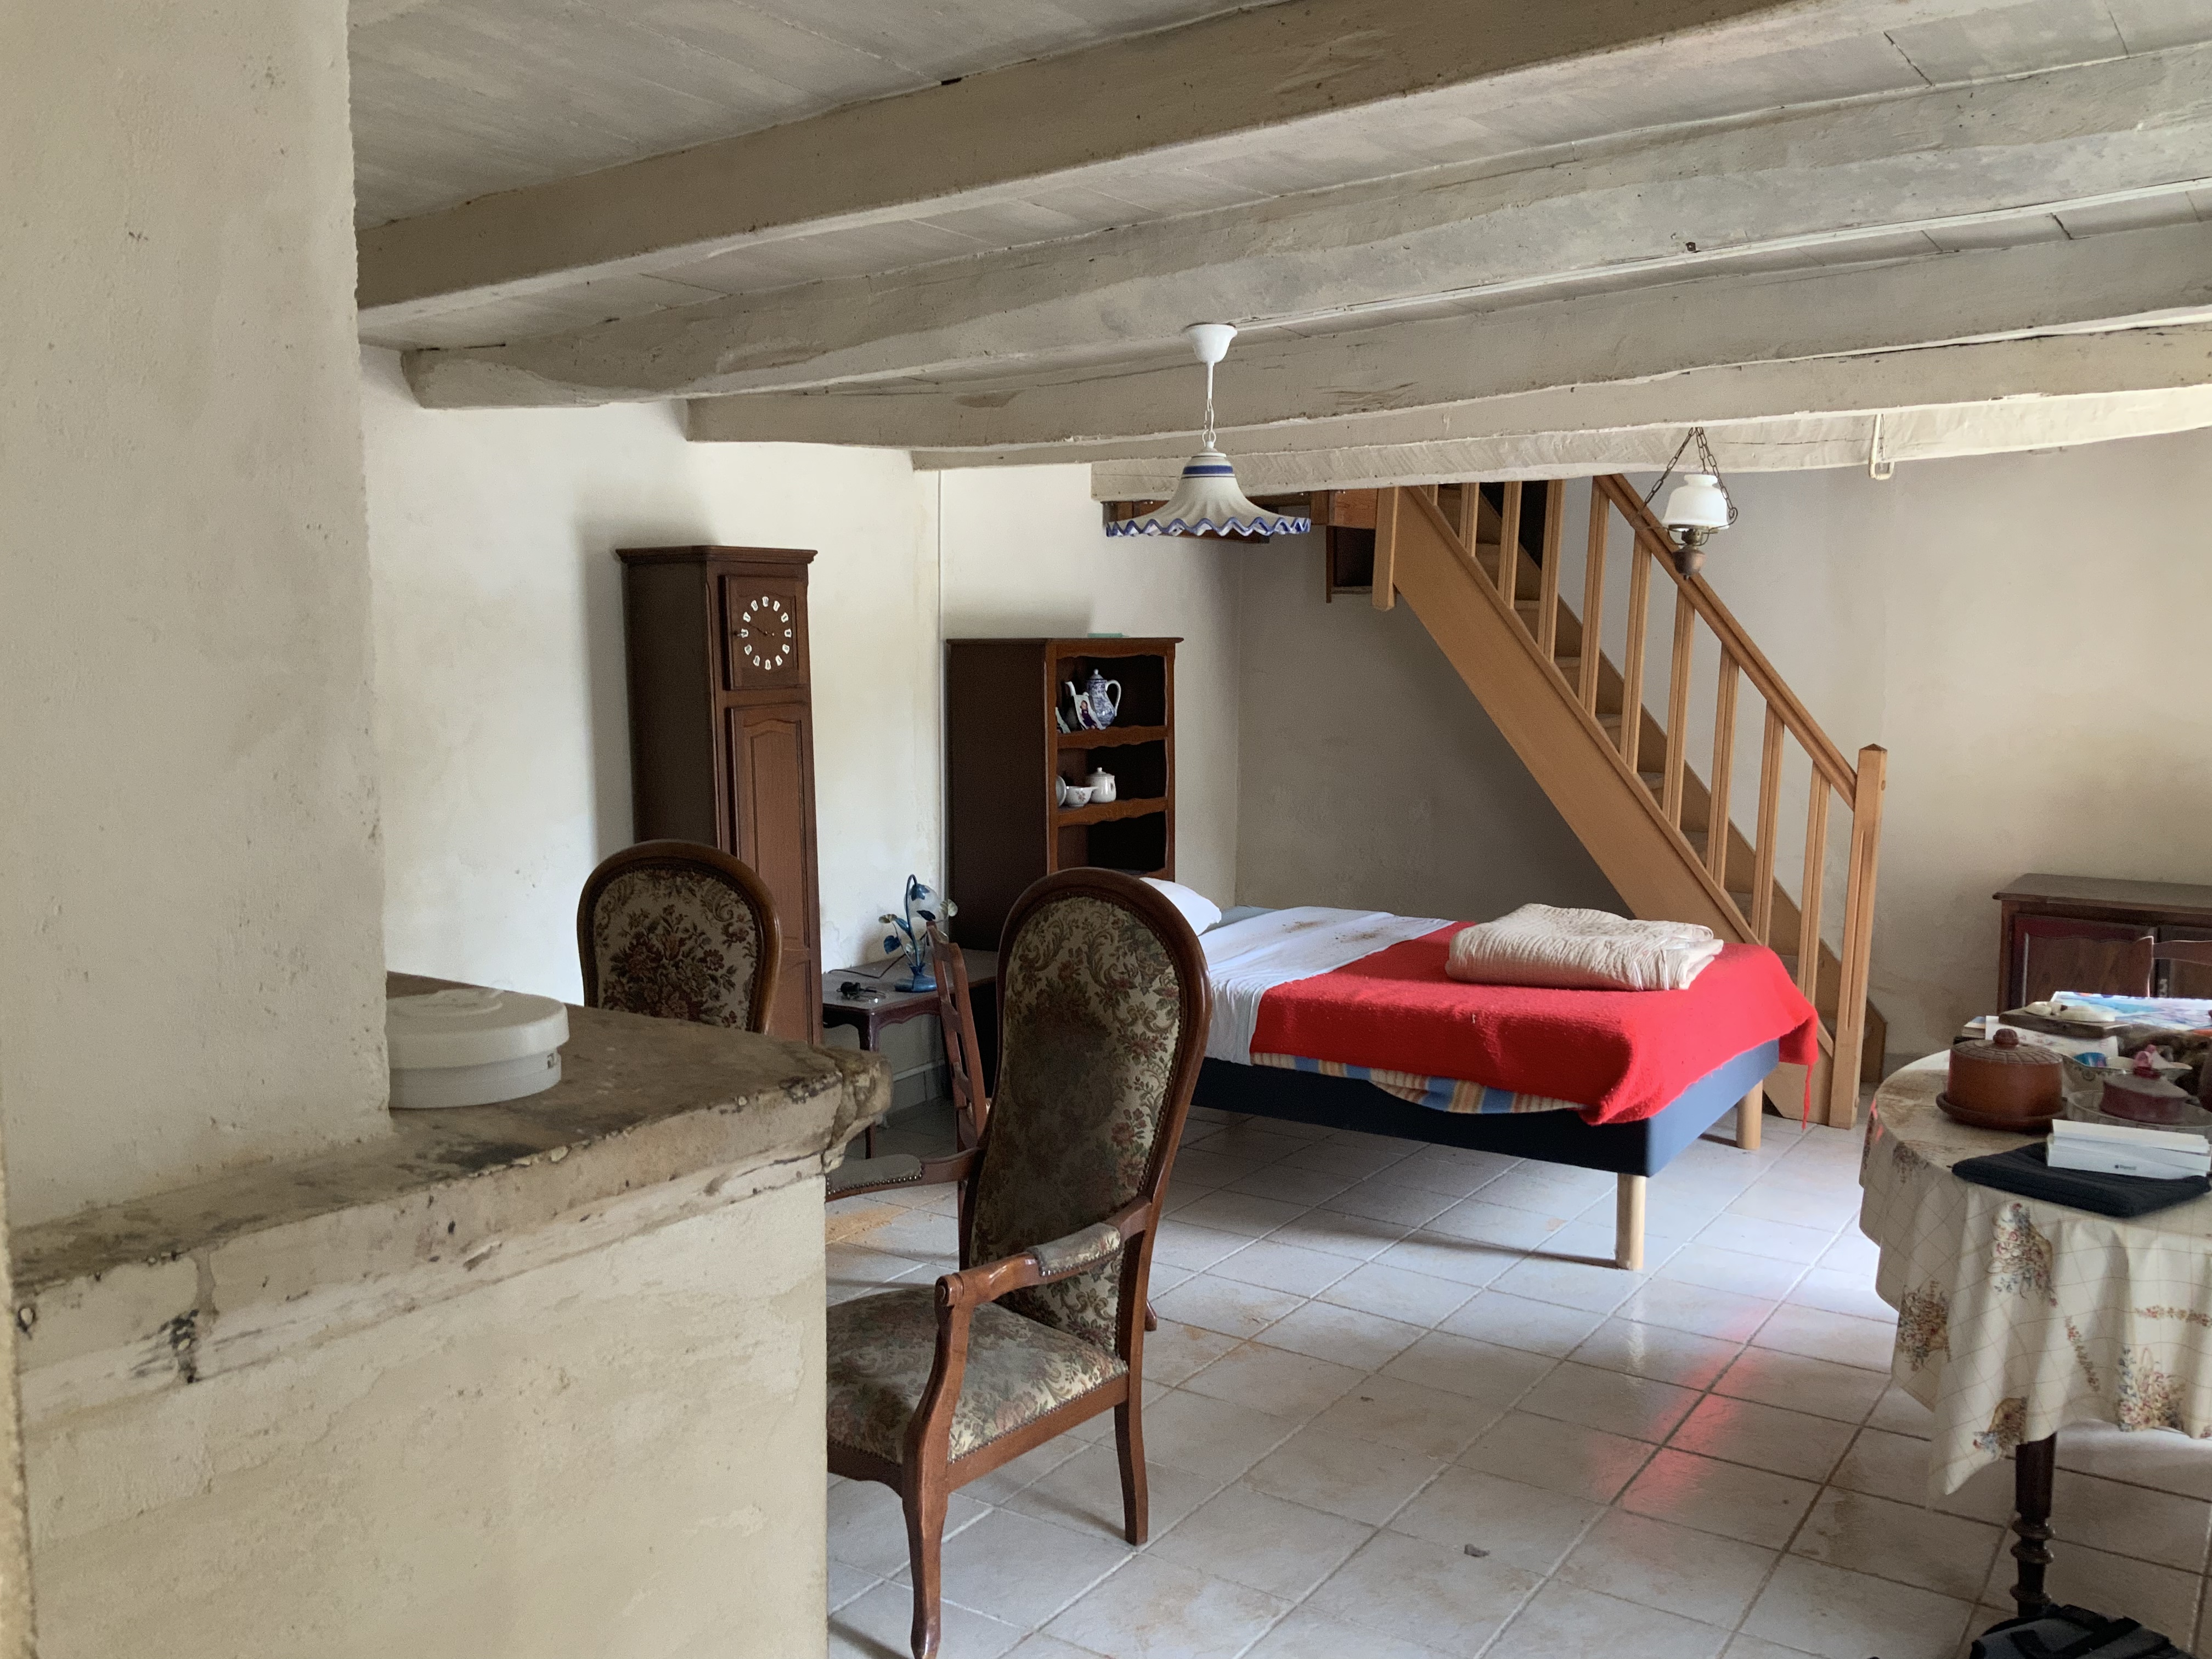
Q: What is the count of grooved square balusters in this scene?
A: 10